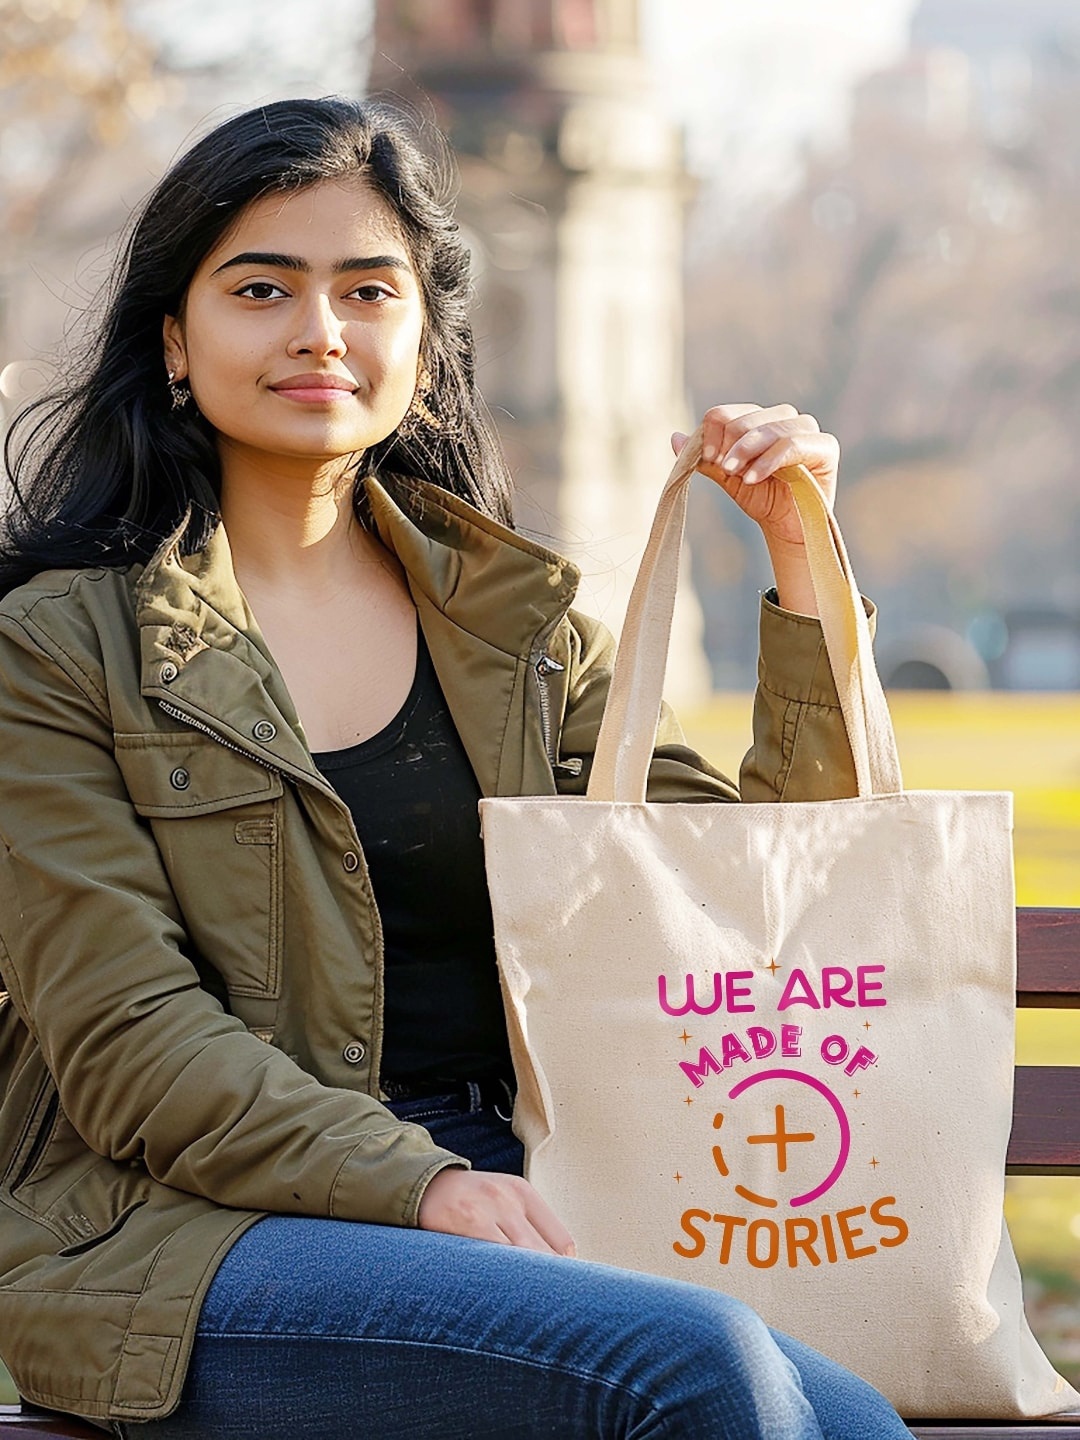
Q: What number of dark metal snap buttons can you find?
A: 5